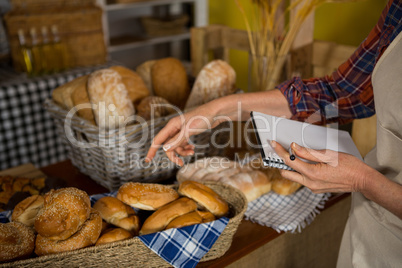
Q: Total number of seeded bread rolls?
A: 4